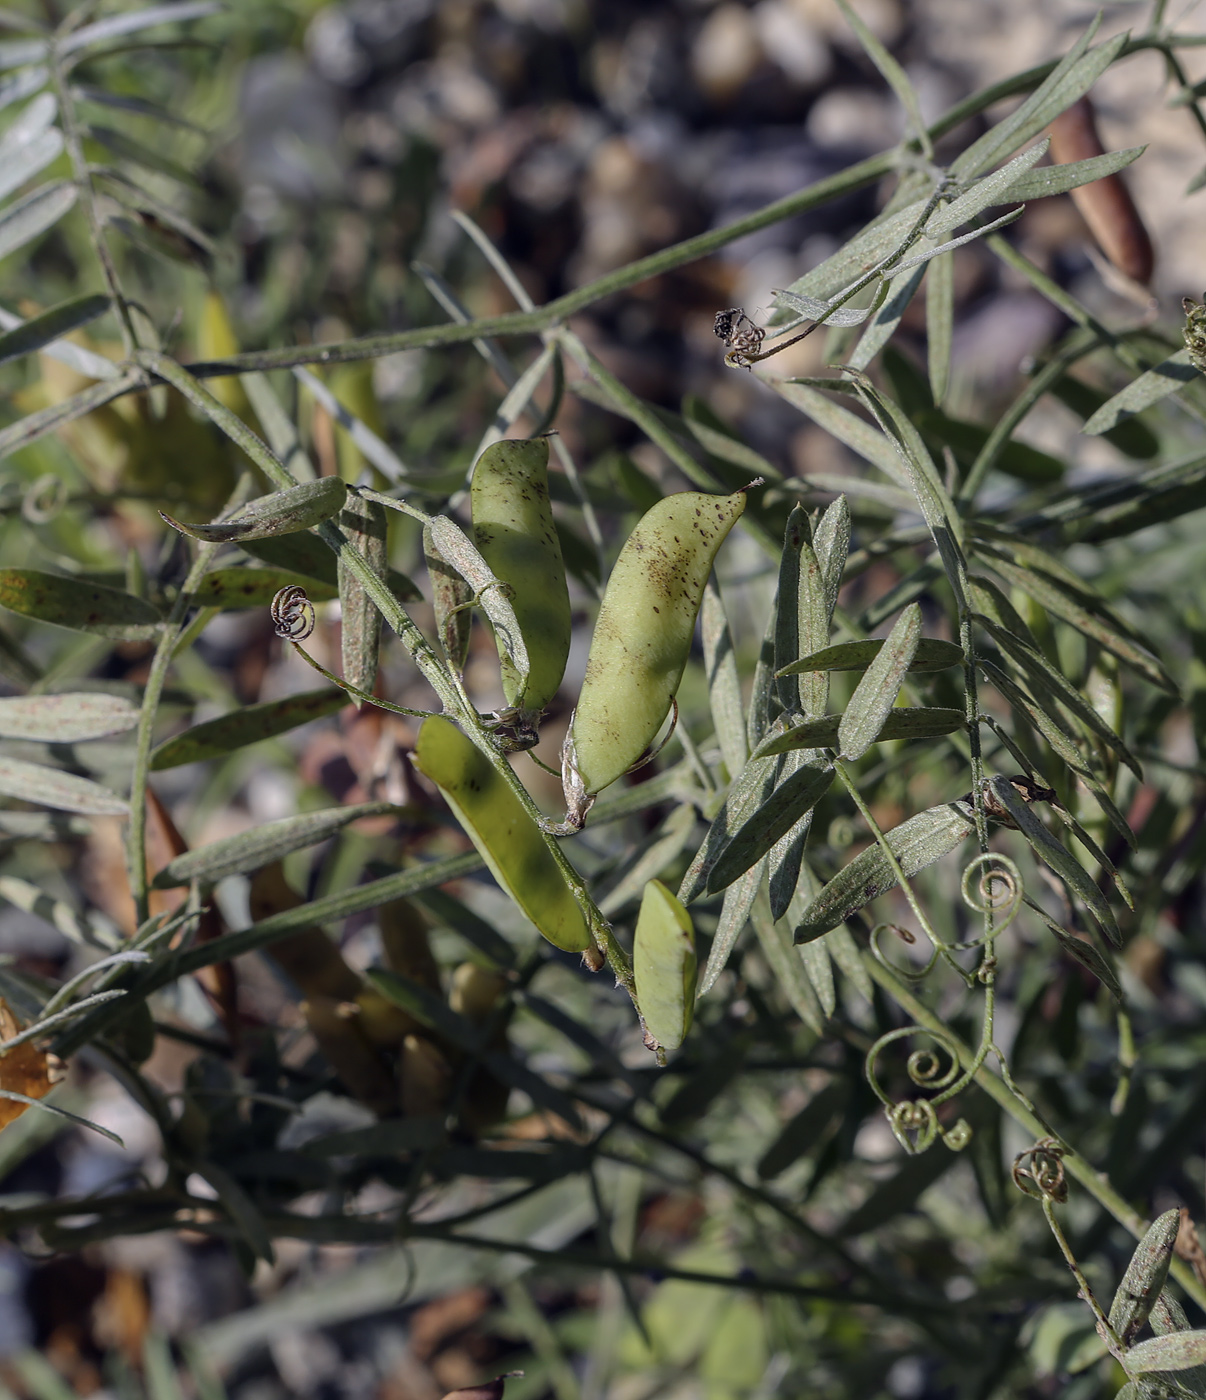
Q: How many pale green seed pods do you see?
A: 4